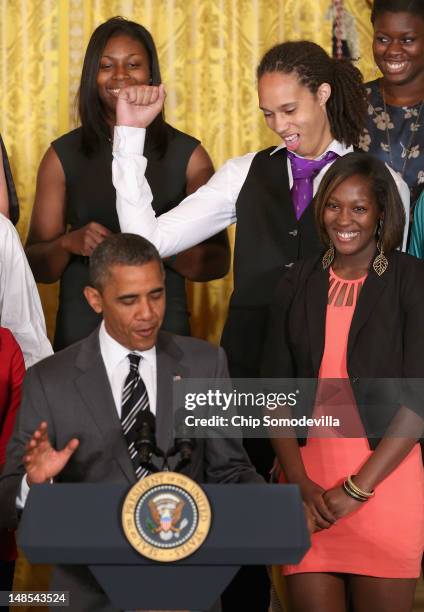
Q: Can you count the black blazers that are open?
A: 1